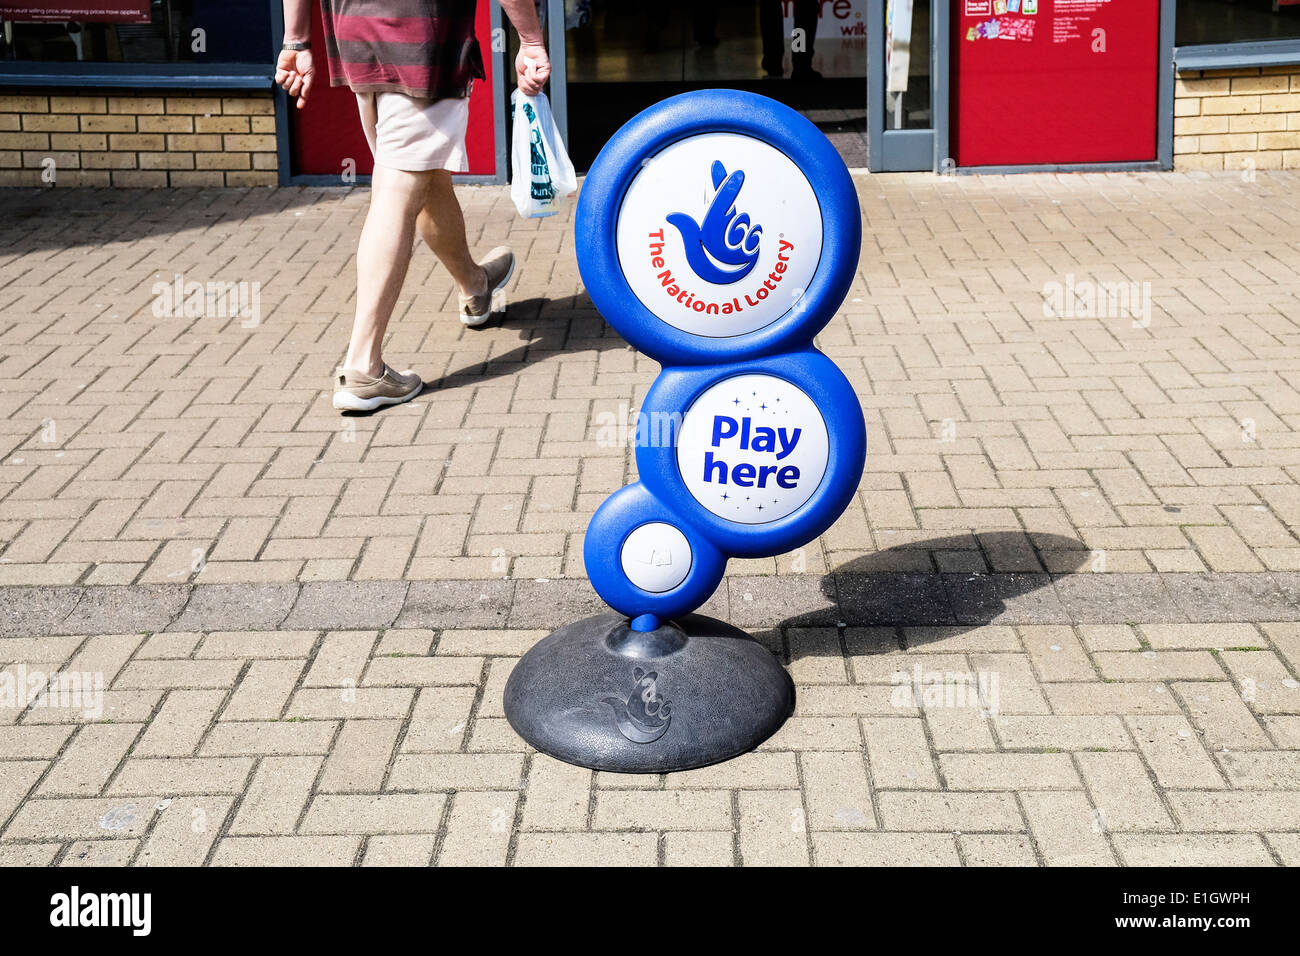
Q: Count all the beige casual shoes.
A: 2